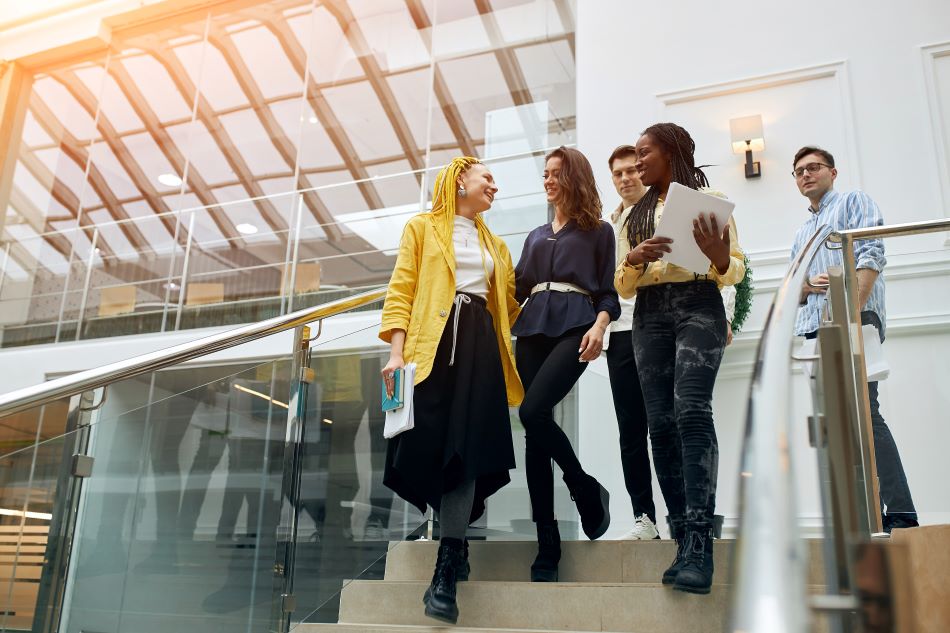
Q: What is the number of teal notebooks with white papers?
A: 1